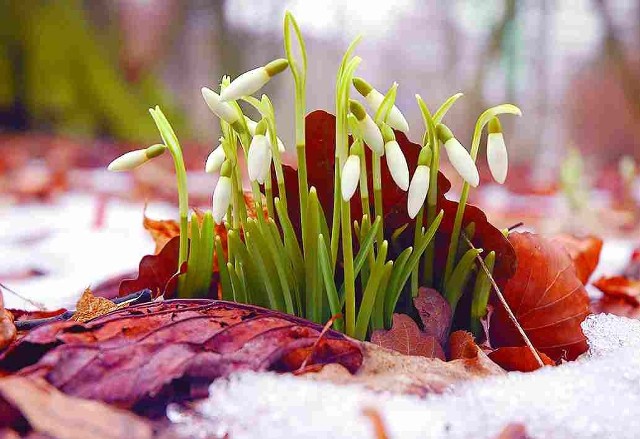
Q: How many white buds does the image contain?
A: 14